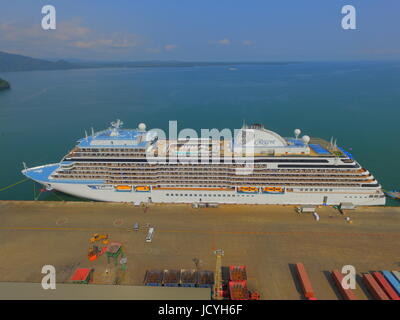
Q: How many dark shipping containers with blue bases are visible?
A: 4